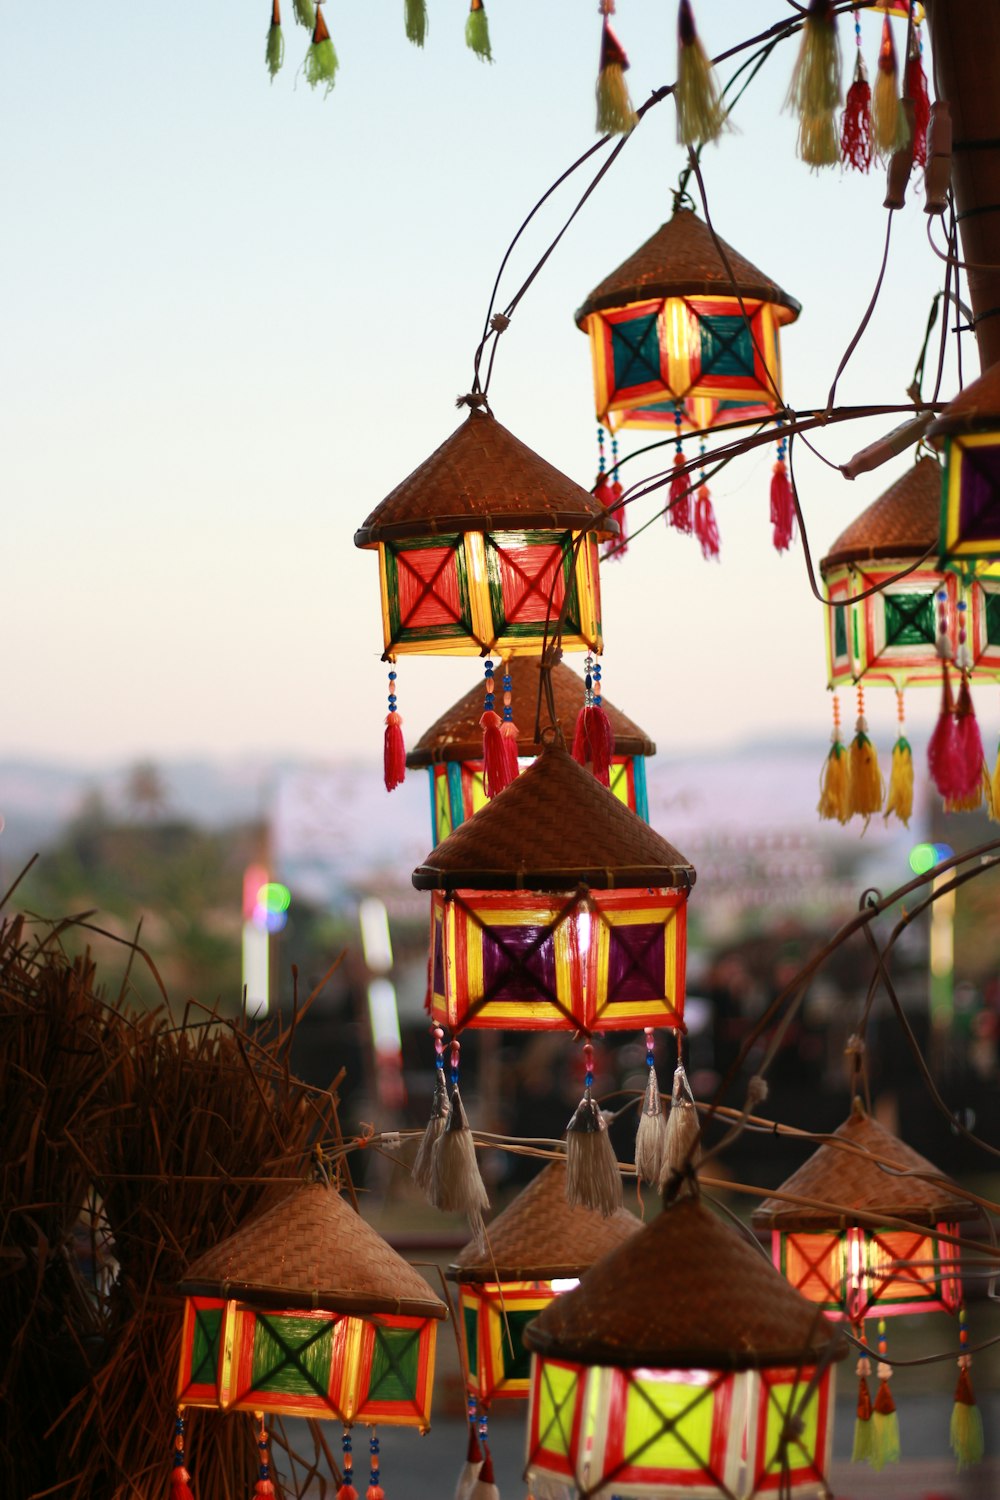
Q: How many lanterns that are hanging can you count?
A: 10